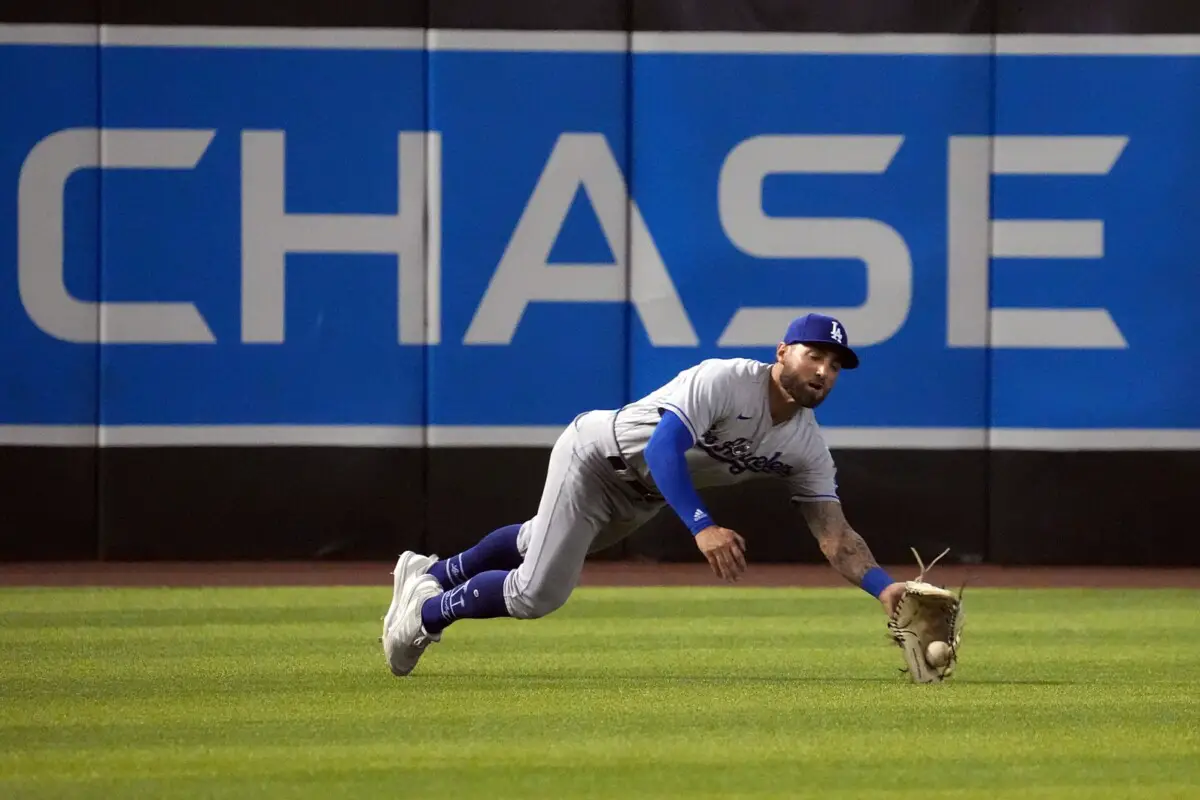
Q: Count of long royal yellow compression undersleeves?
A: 0